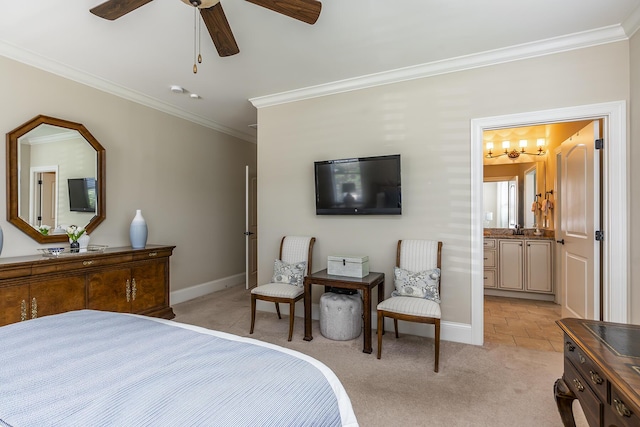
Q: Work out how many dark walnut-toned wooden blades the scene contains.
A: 3